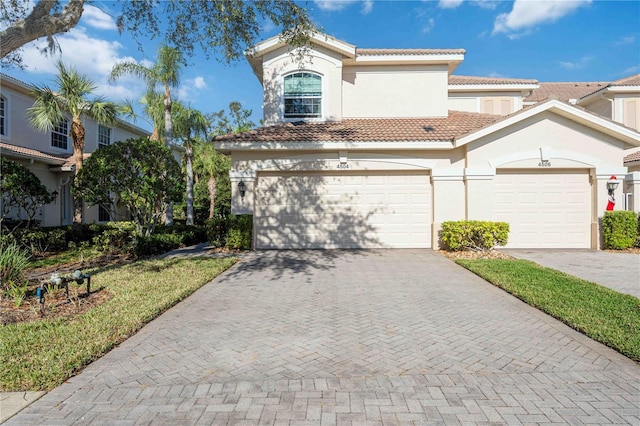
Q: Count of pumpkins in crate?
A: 0